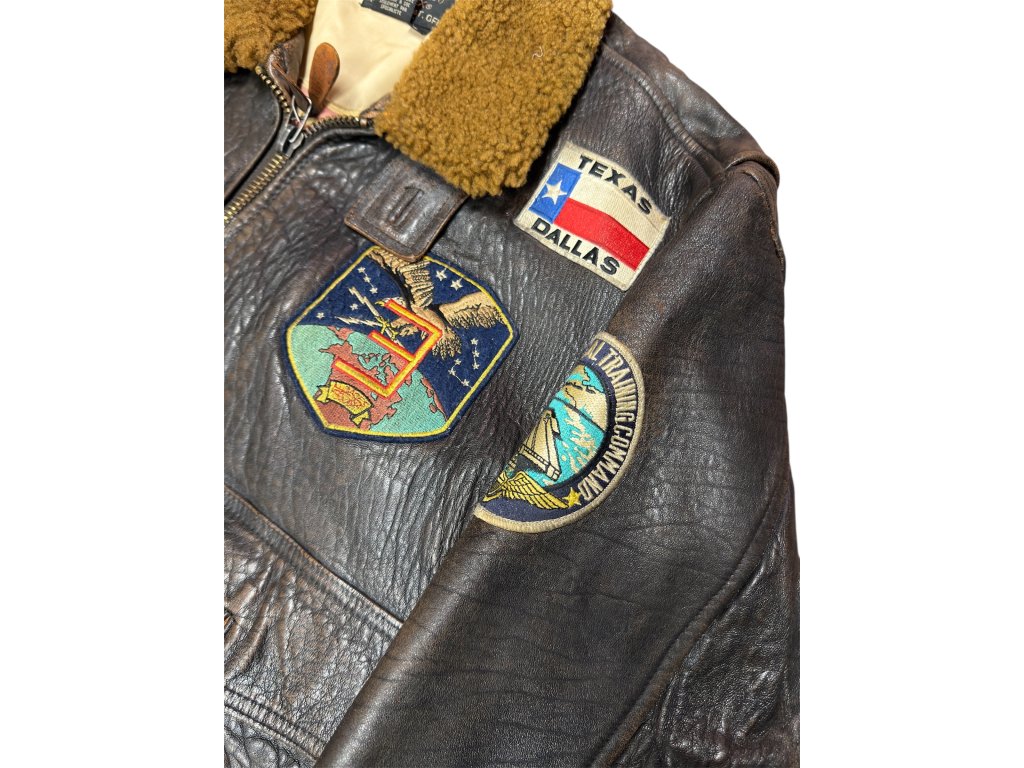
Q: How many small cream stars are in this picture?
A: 13